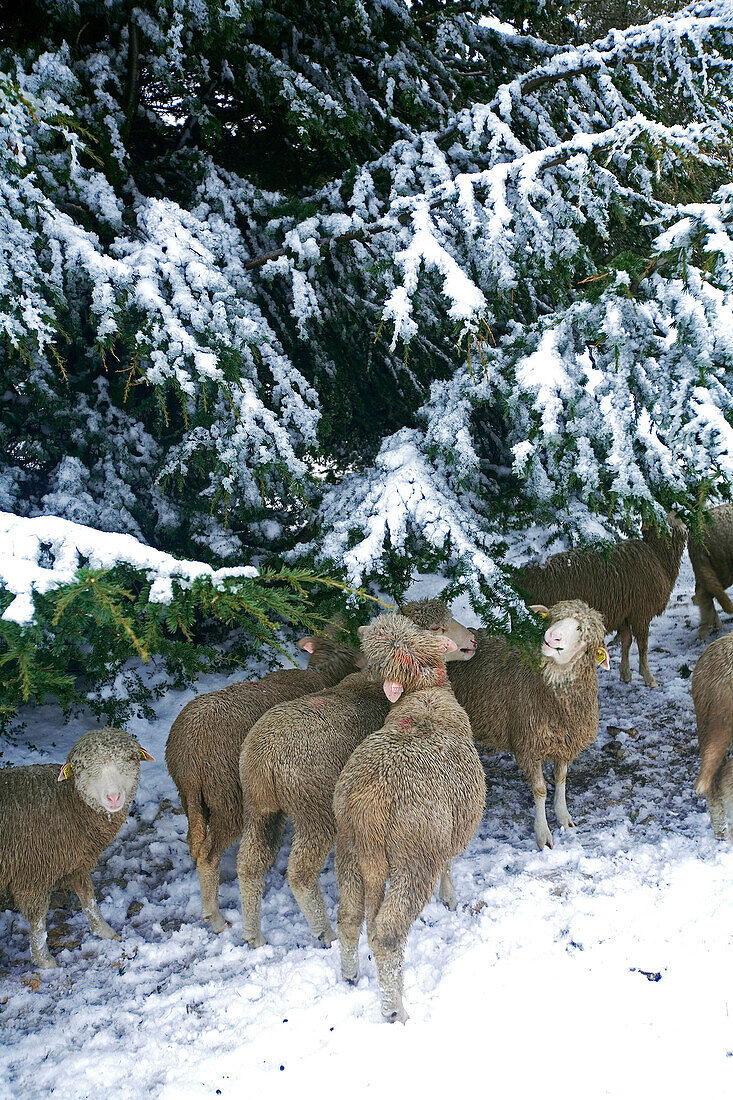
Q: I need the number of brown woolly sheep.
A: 8